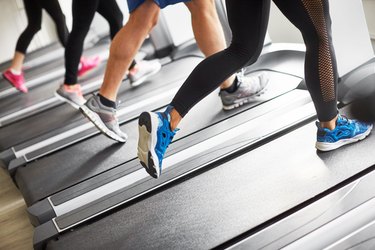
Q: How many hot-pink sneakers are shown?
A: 2